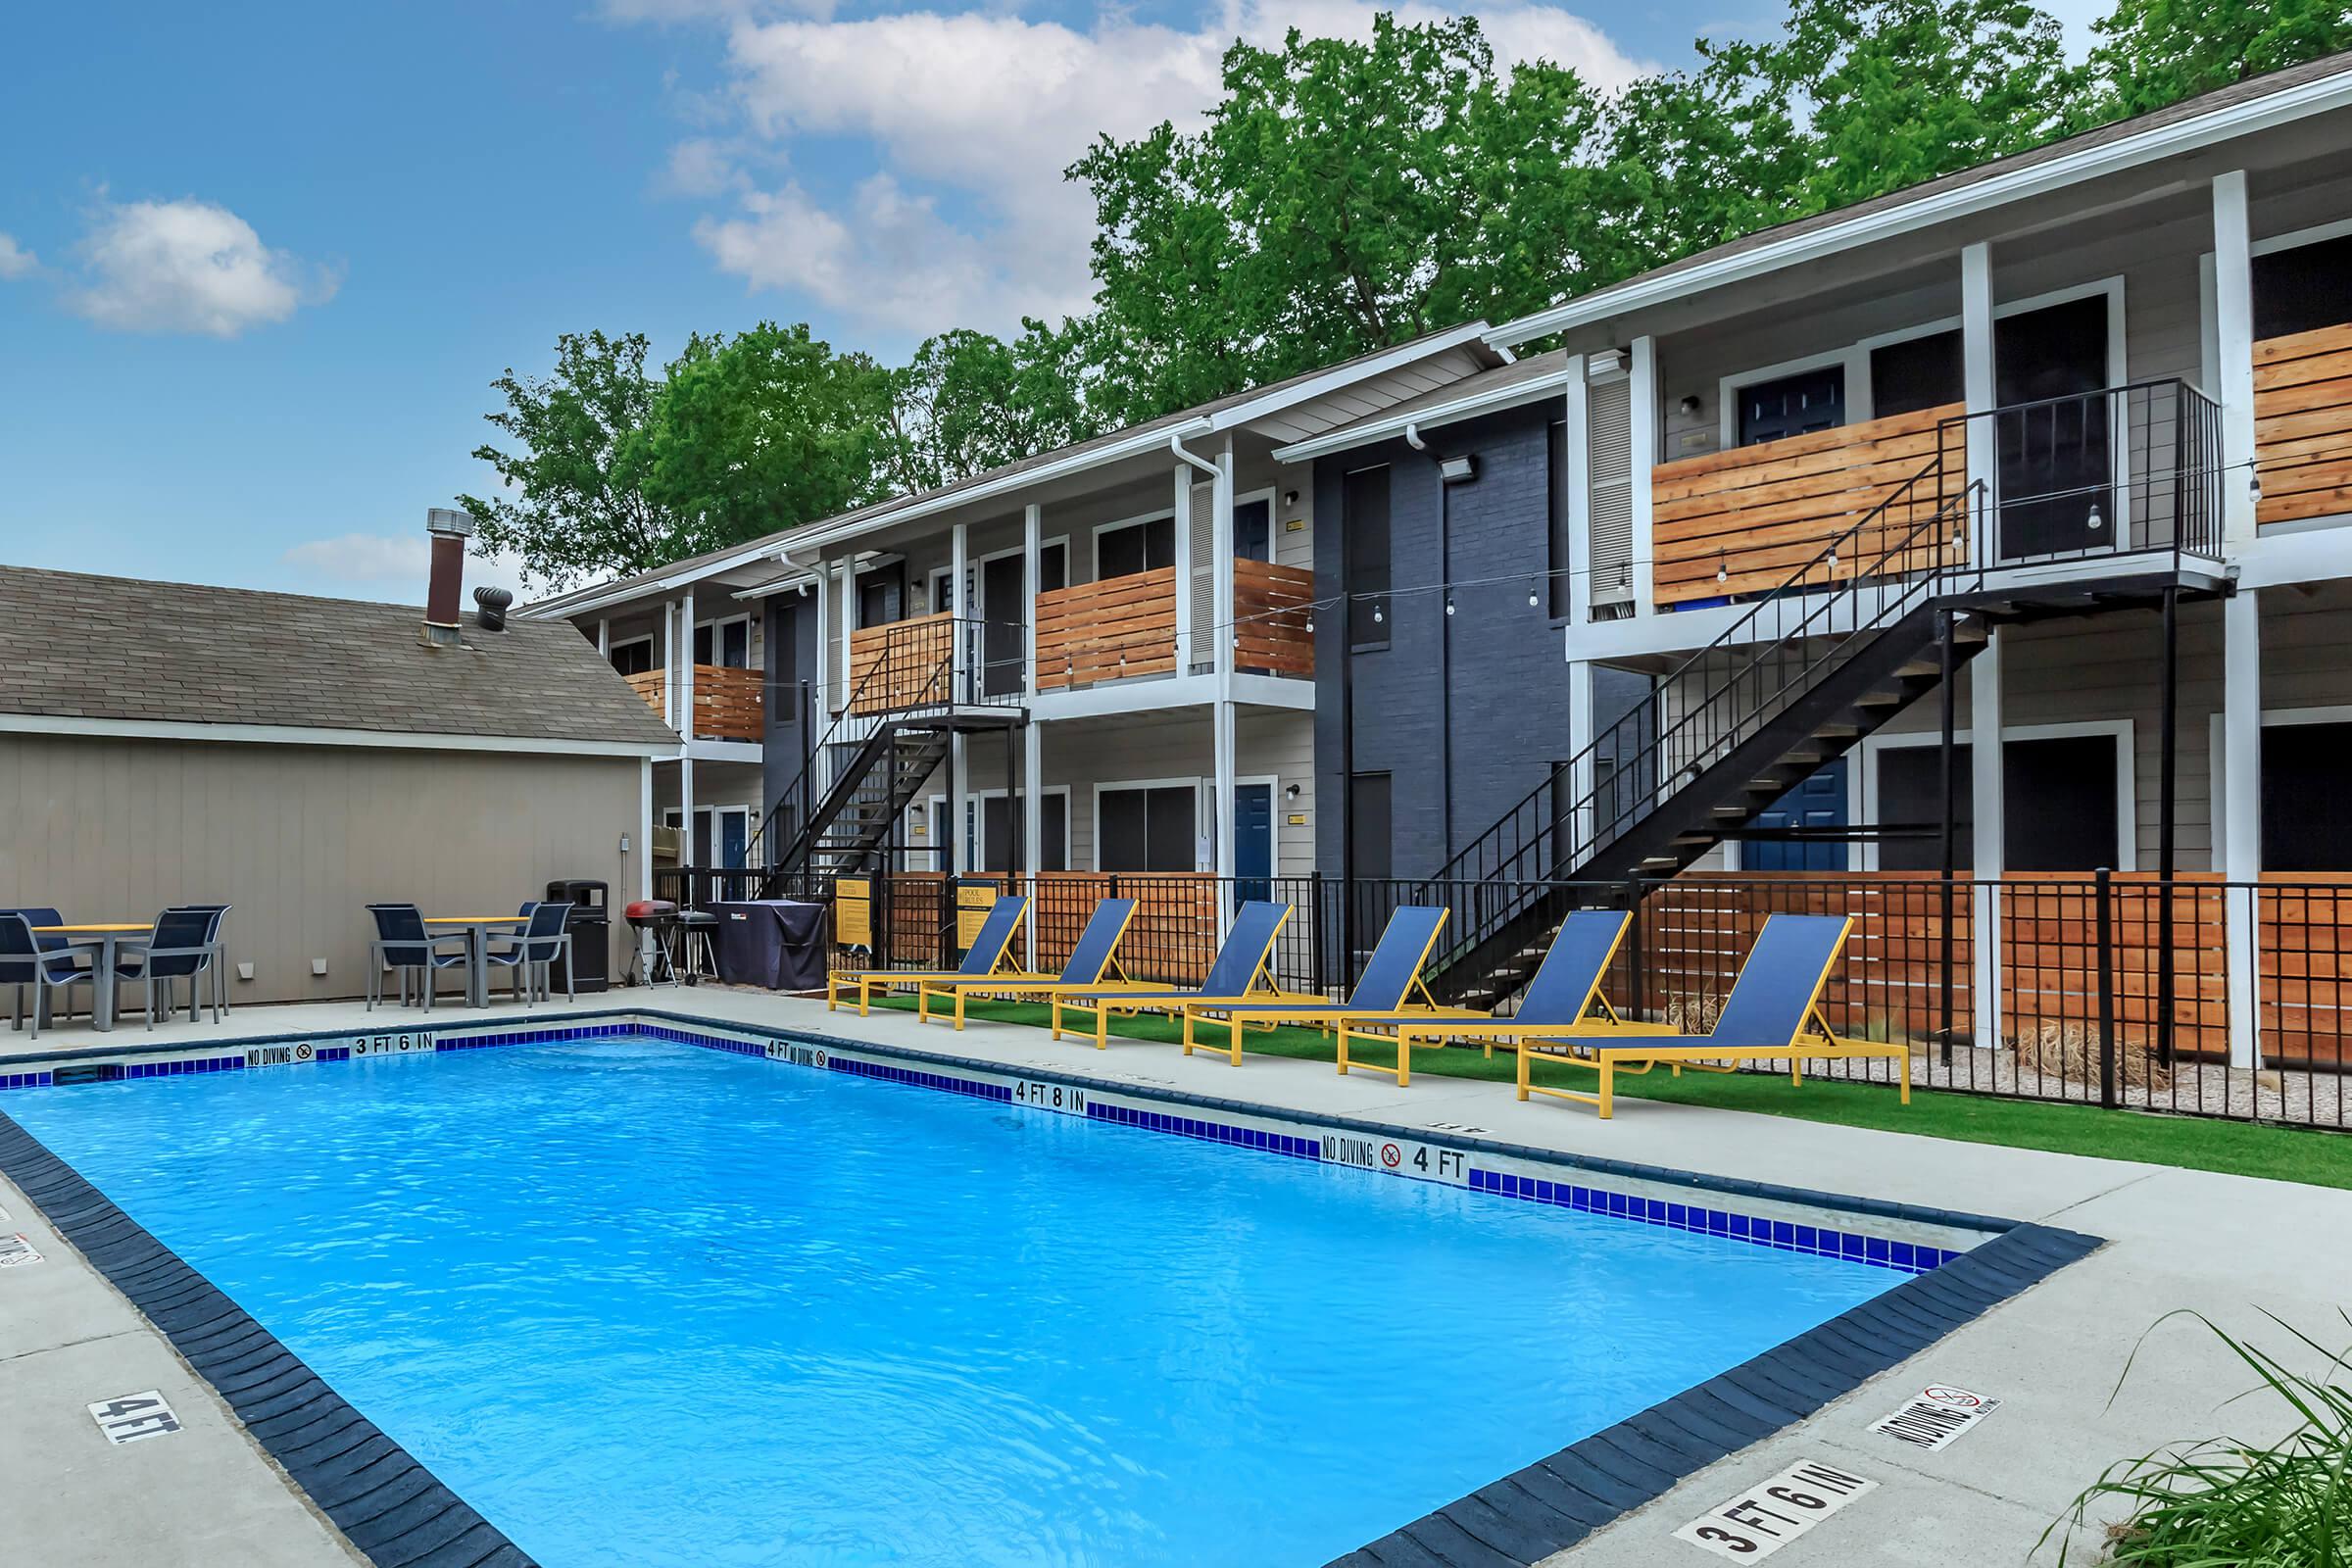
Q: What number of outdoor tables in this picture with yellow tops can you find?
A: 2